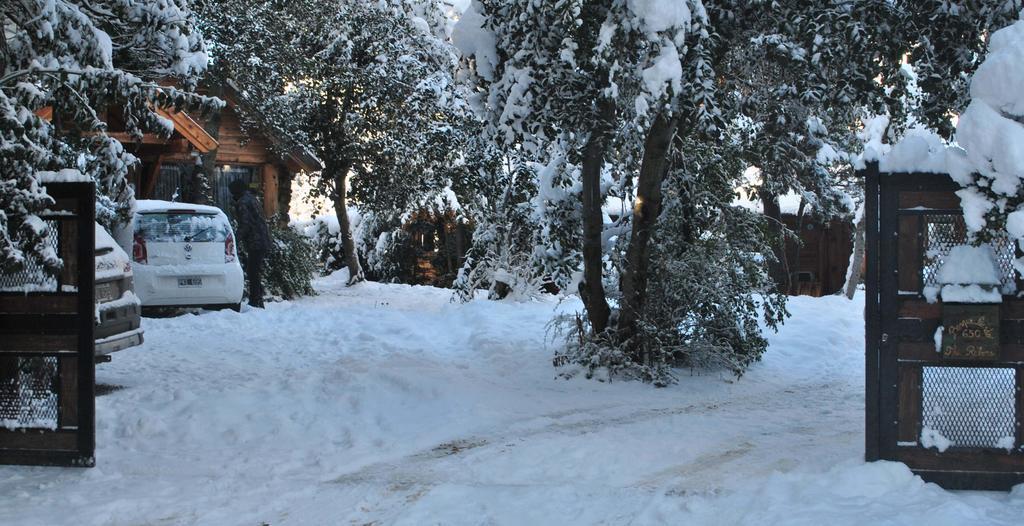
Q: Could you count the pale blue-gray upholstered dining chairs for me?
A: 0